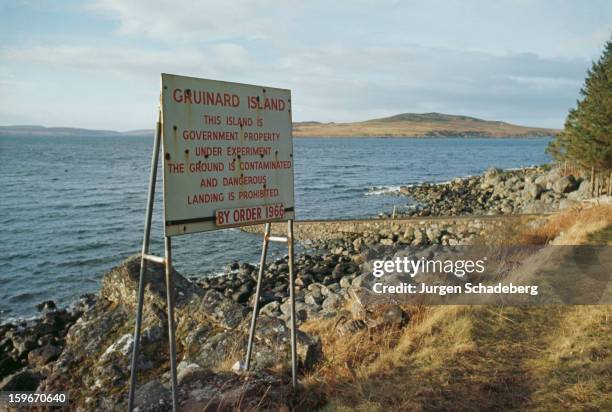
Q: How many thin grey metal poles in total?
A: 4